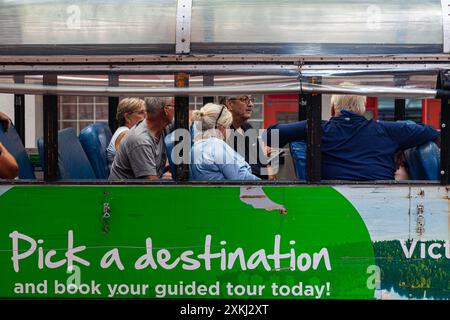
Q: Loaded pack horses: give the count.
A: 0